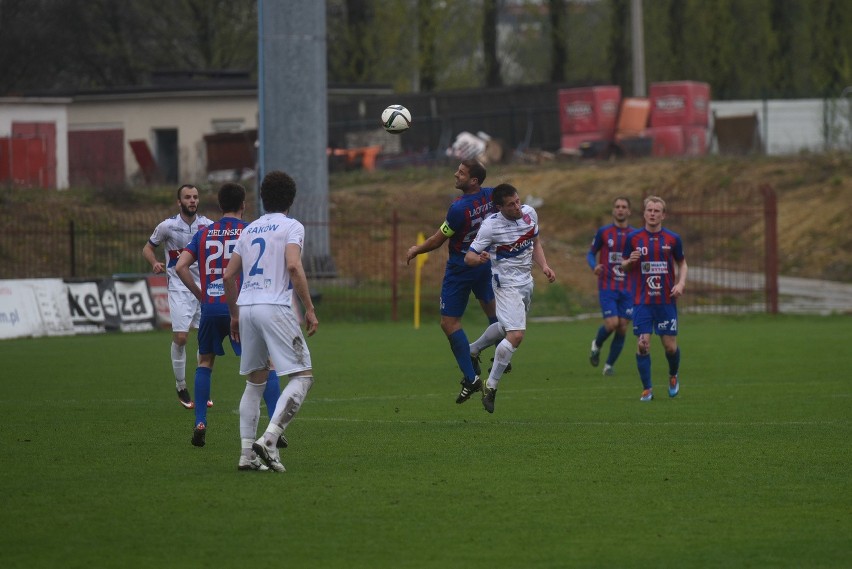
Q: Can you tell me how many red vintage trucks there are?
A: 0